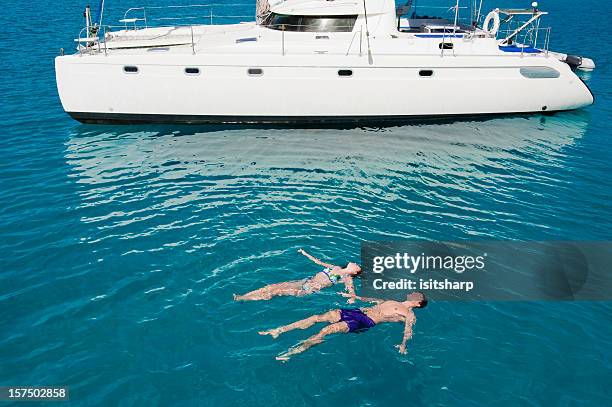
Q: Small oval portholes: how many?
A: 5